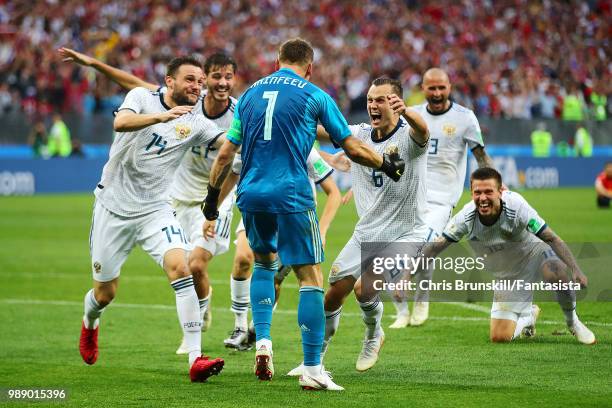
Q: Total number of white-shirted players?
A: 6